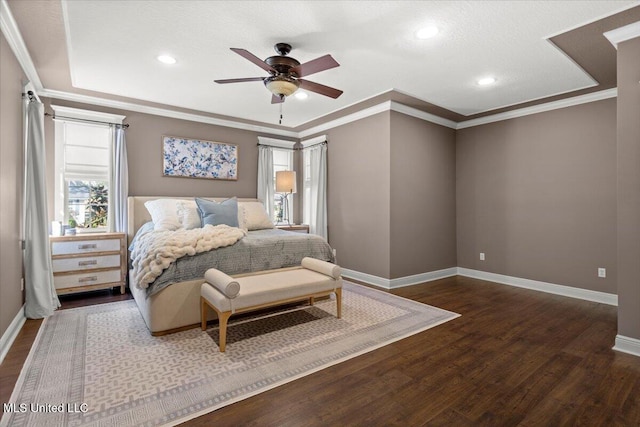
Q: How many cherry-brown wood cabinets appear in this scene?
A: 0